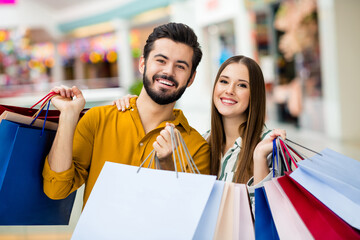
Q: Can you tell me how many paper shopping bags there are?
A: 10